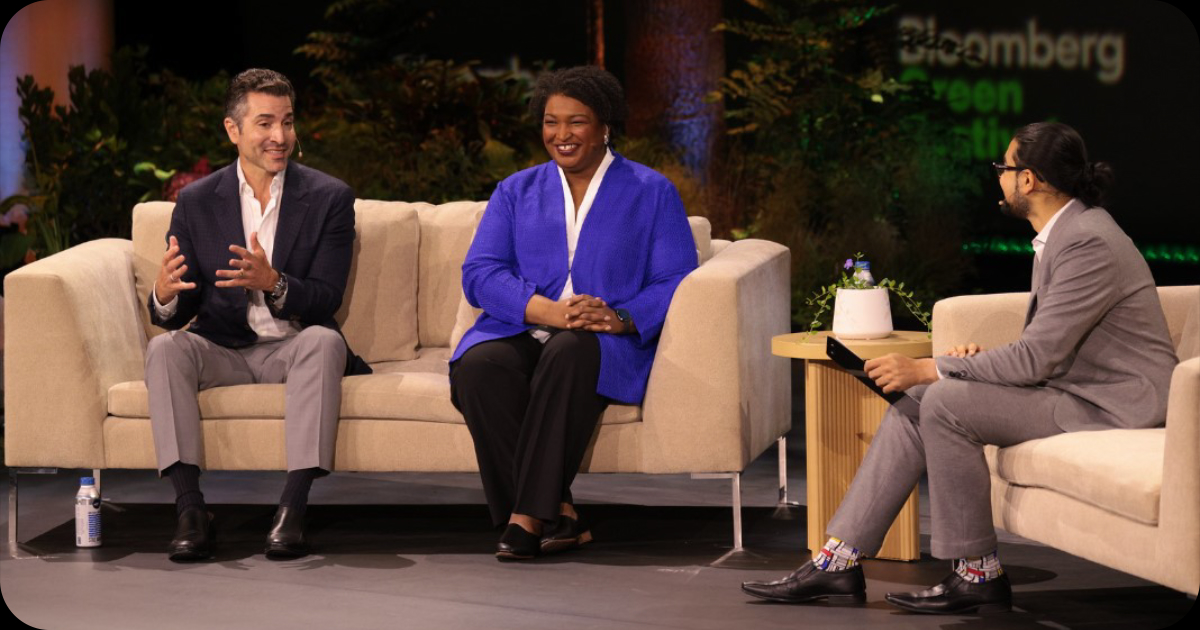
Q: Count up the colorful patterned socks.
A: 2